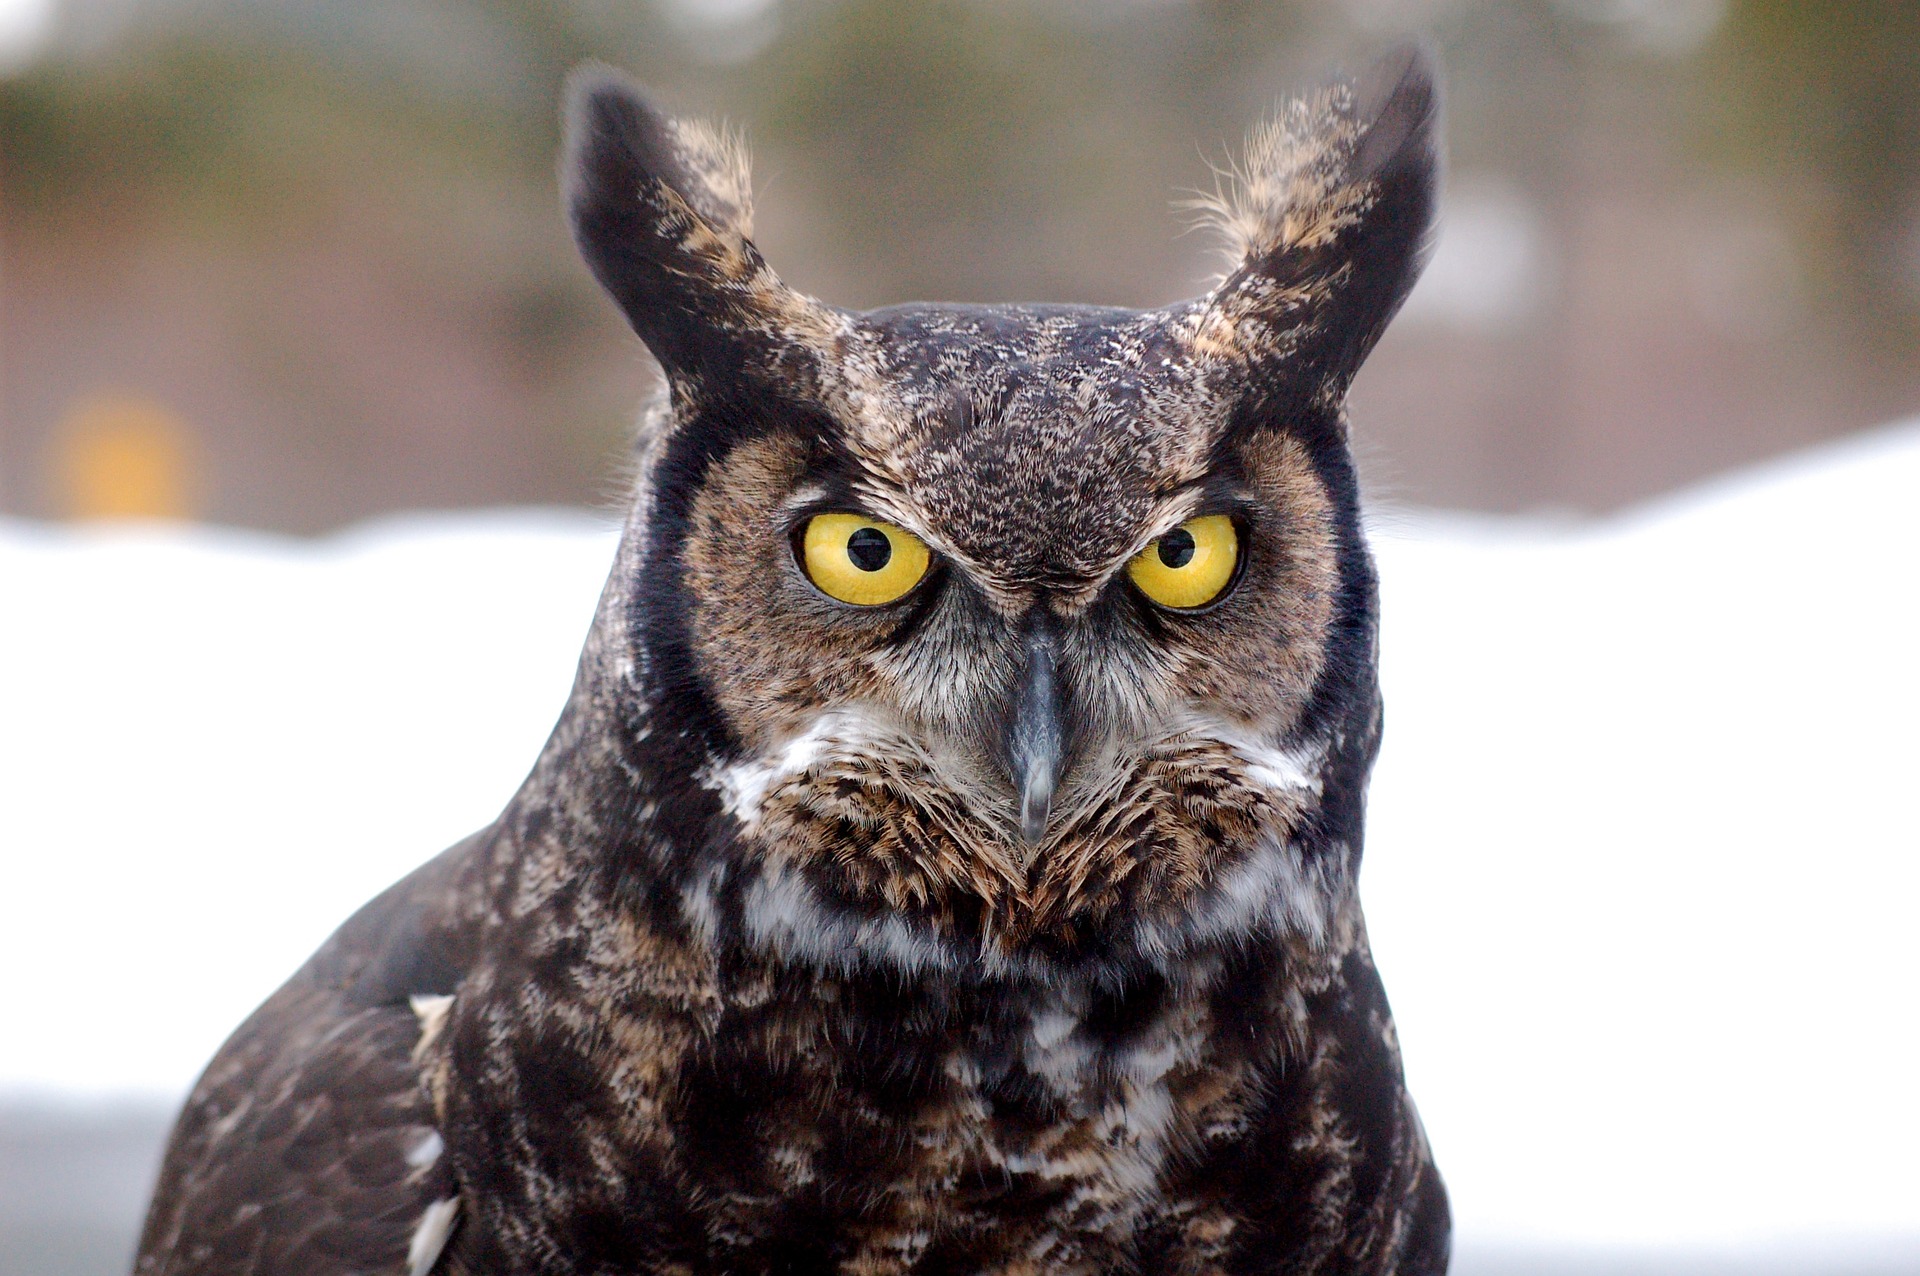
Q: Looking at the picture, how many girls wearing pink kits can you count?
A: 0